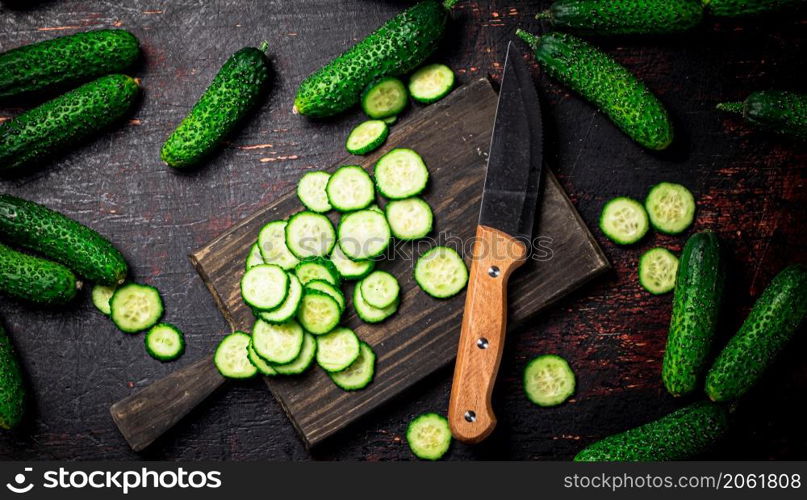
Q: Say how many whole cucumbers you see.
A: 14